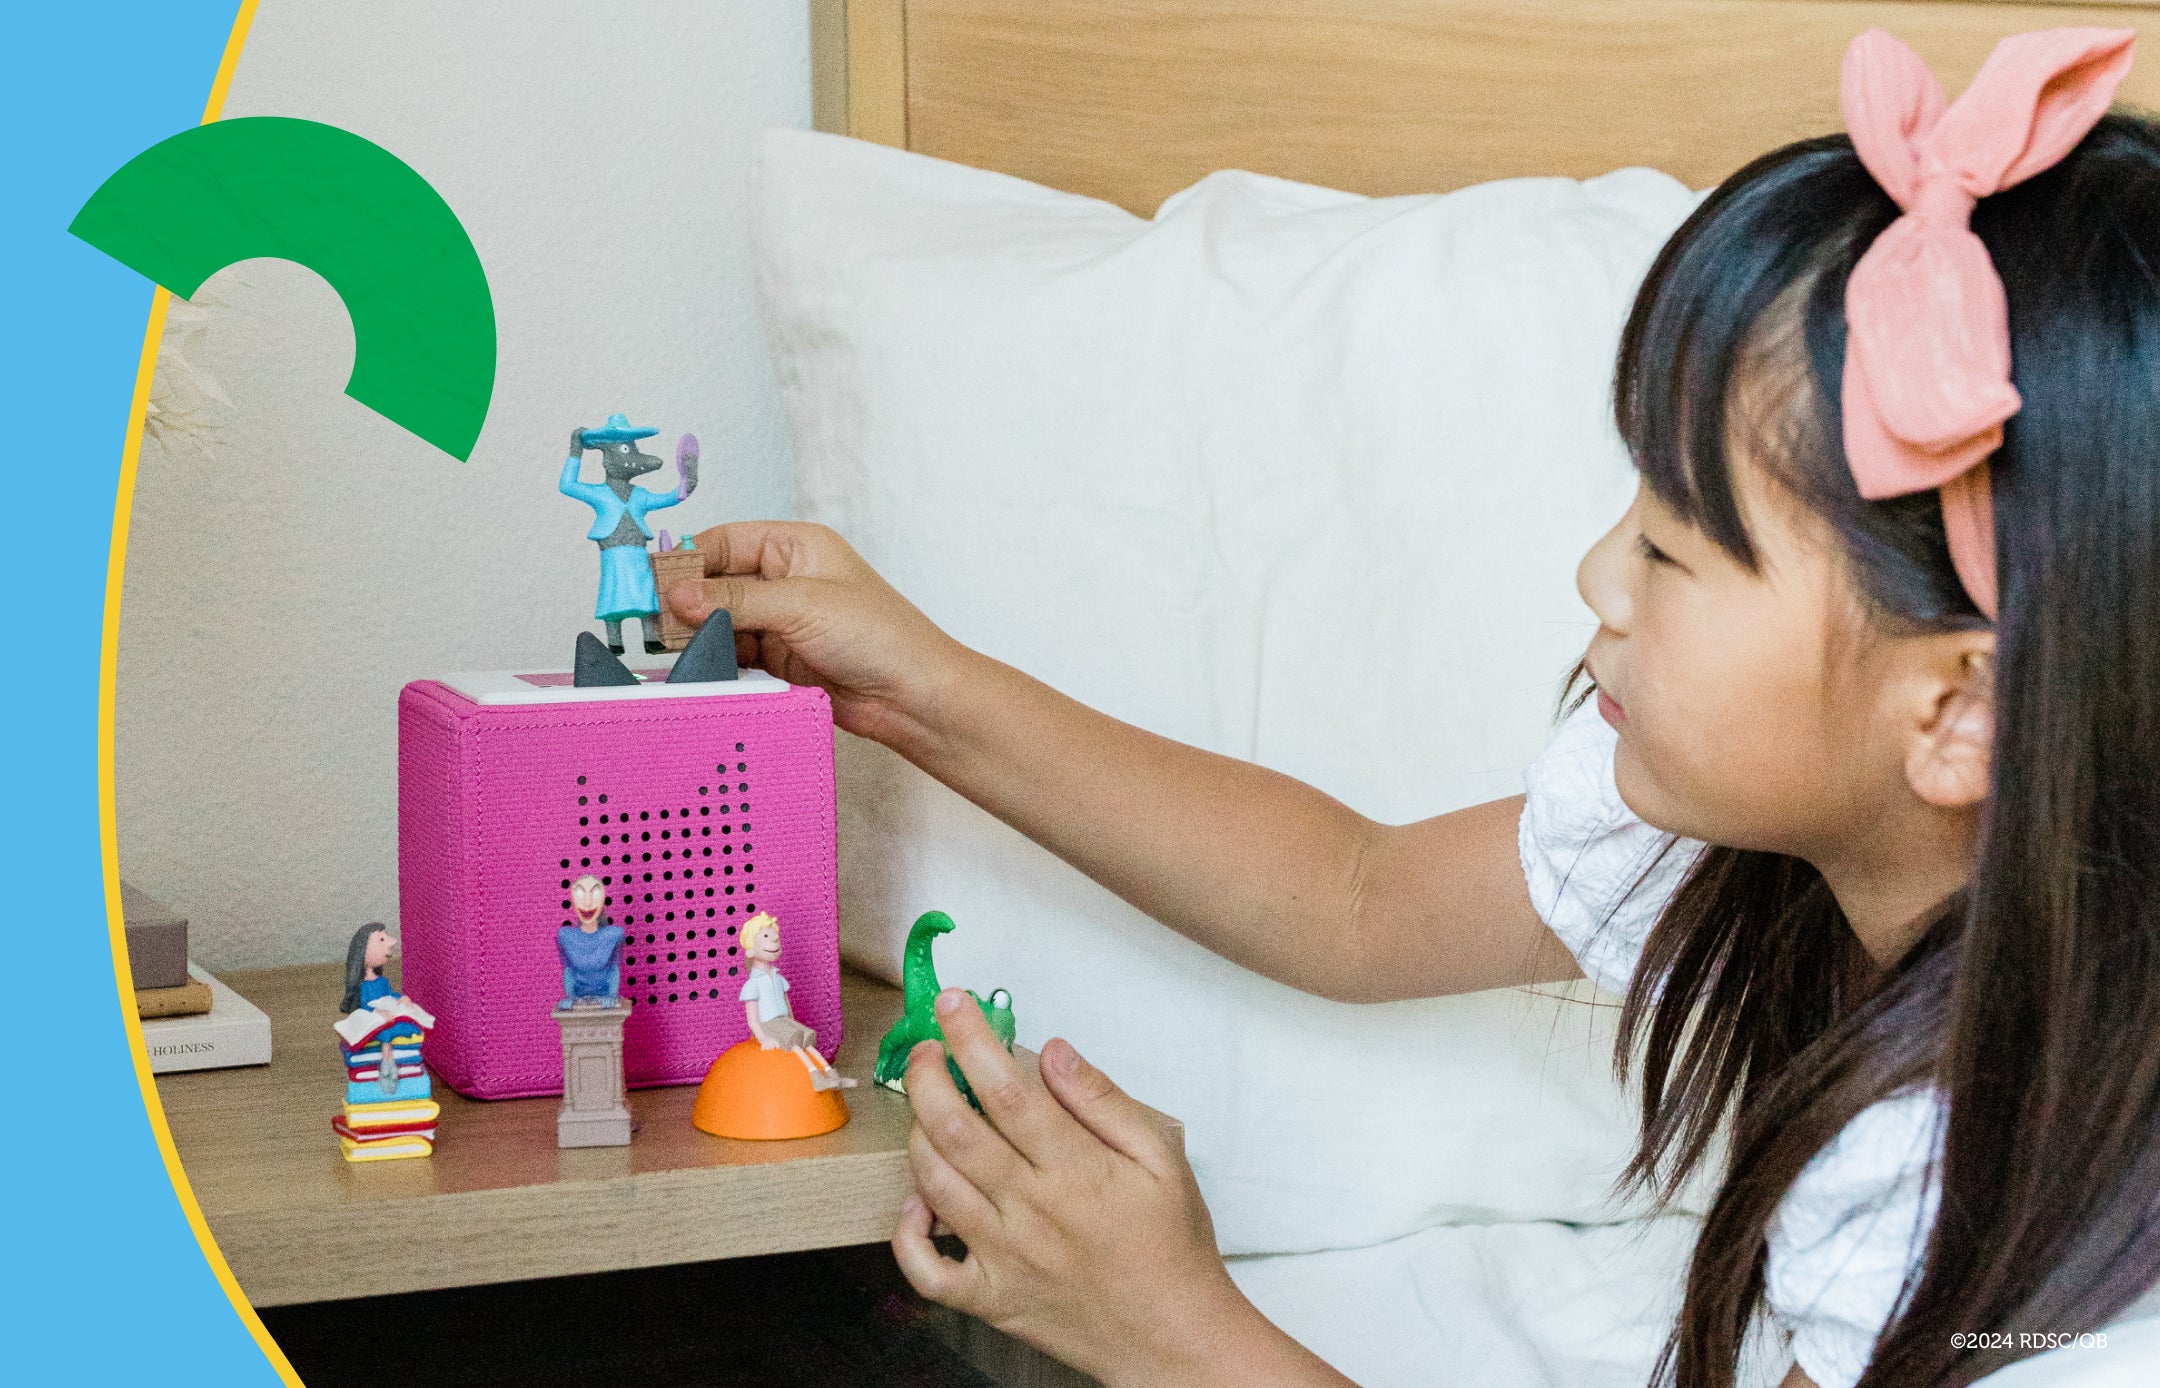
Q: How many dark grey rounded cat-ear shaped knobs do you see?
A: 2